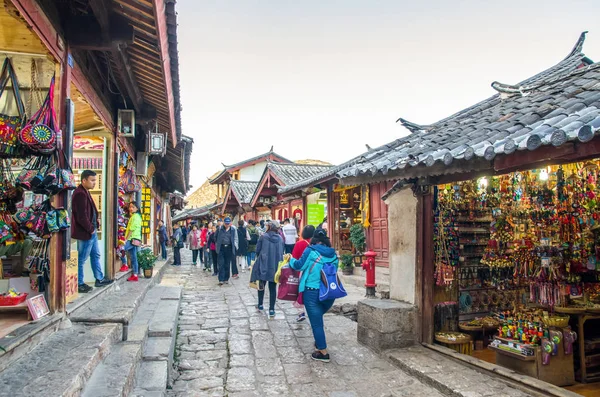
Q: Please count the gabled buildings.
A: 3